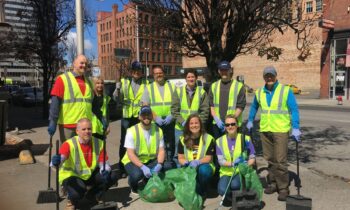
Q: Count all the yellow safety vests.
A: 11